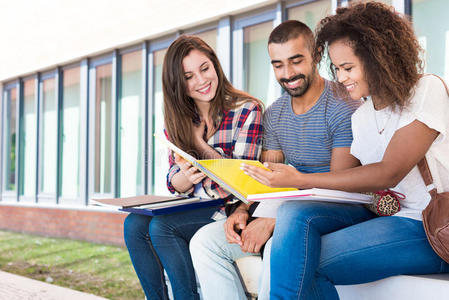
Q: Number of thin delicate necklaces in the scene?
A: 1